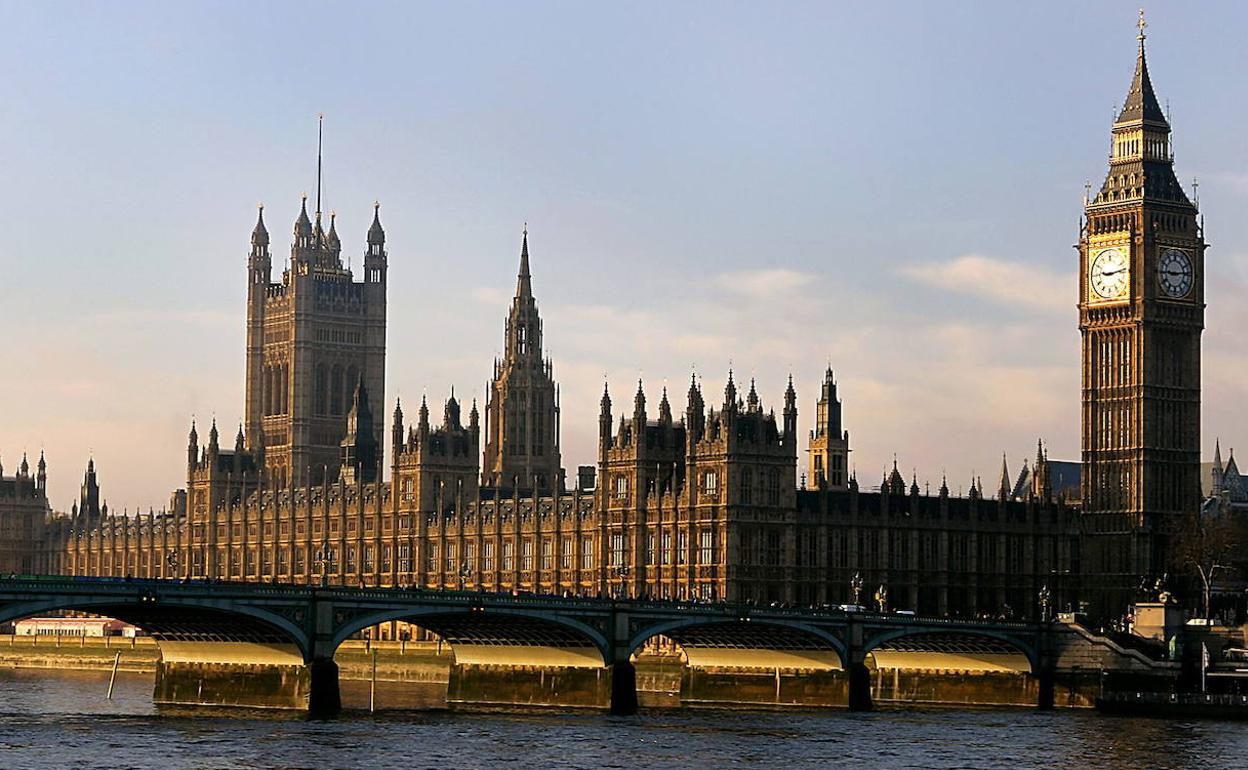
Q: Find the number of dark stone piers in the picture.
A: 4